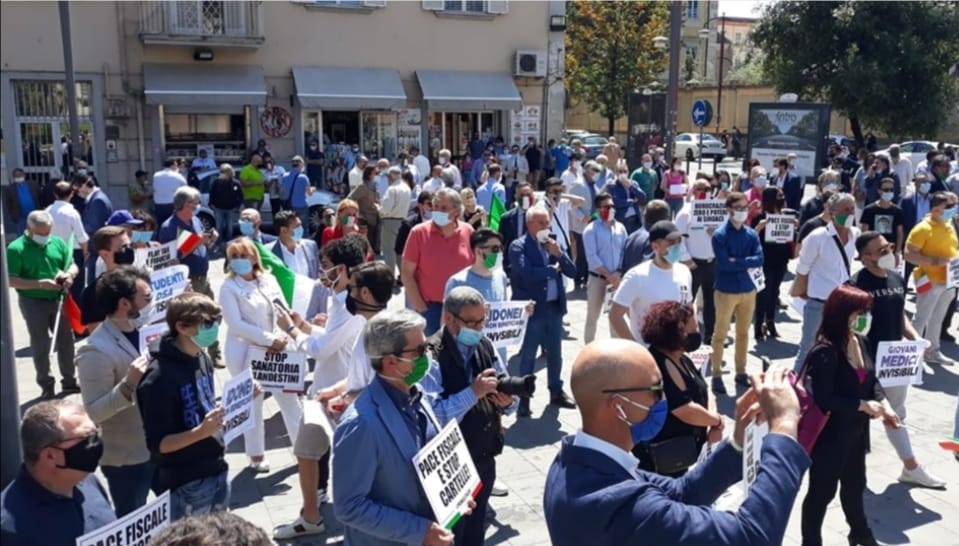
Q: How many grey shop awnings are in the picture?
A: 3